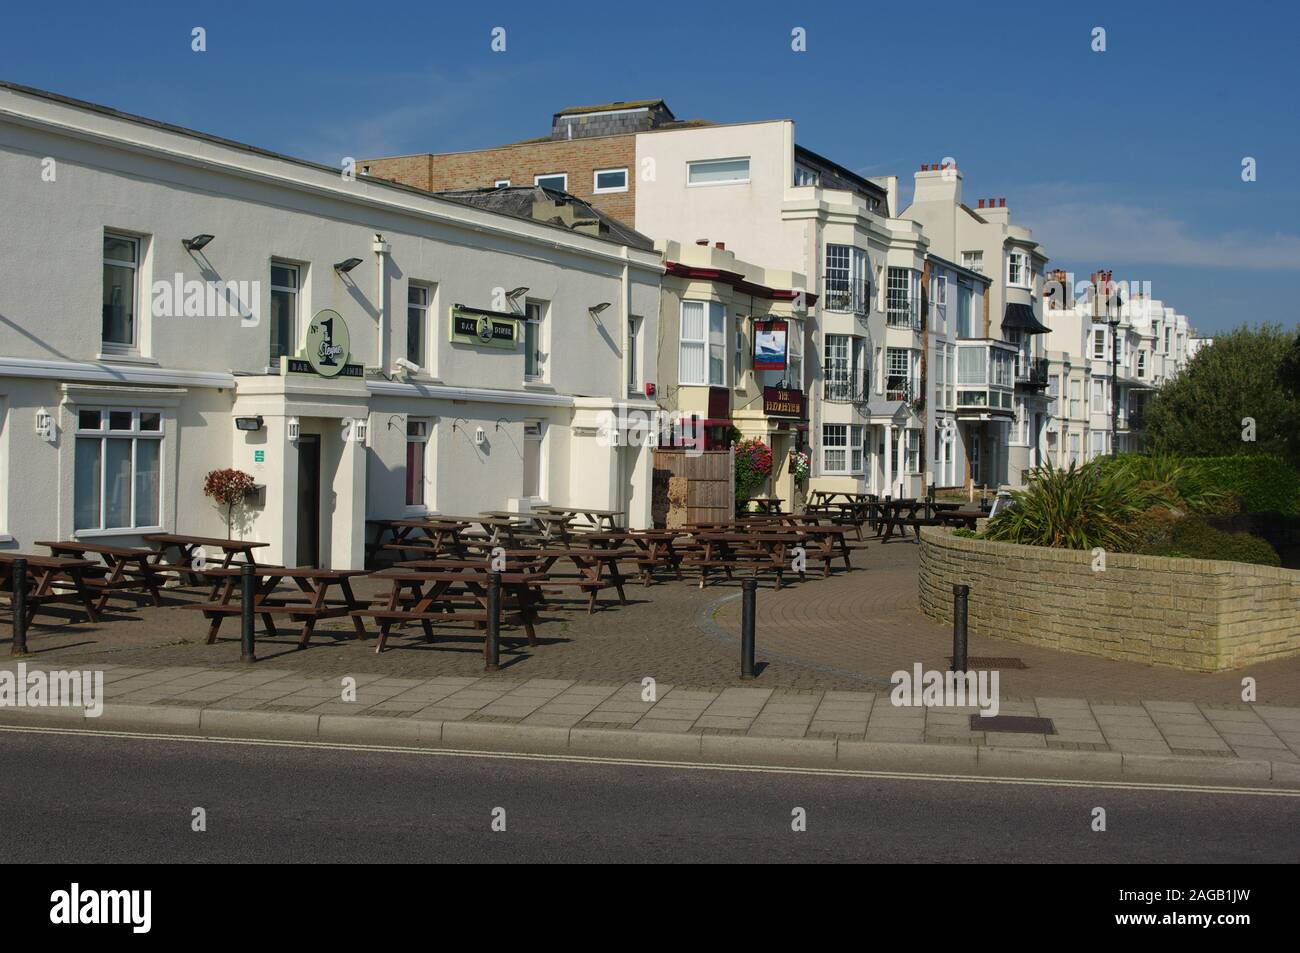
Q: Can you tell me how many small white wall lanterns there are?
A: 6